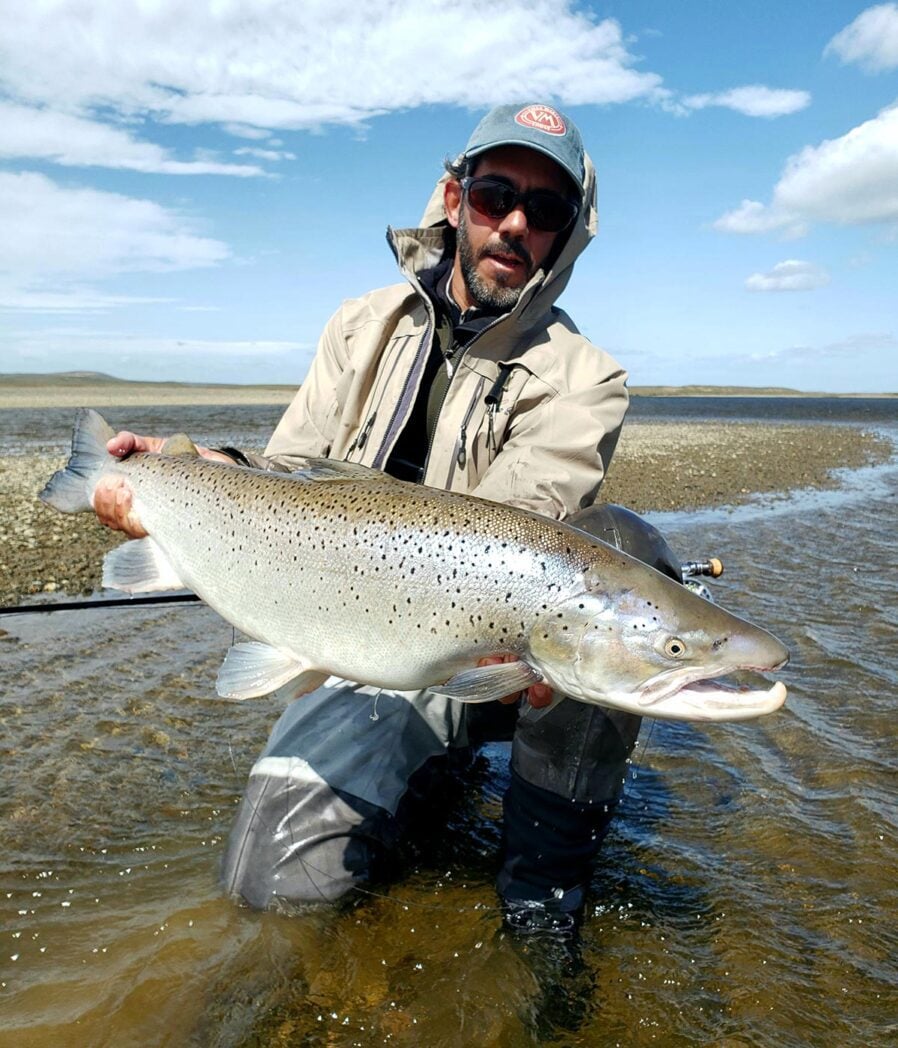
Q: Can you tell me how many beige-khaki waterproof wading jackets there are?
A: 1